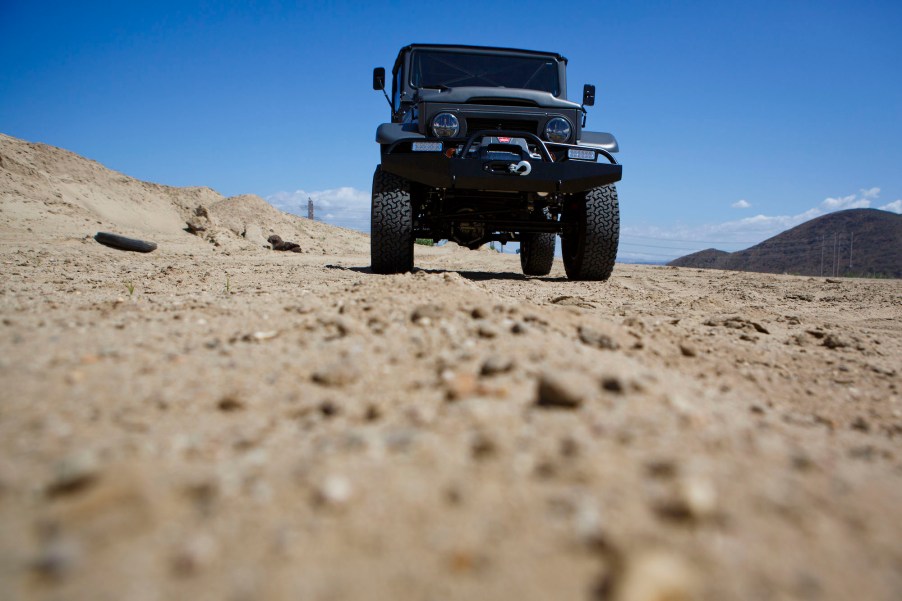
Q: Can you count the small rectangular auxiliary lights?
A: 2